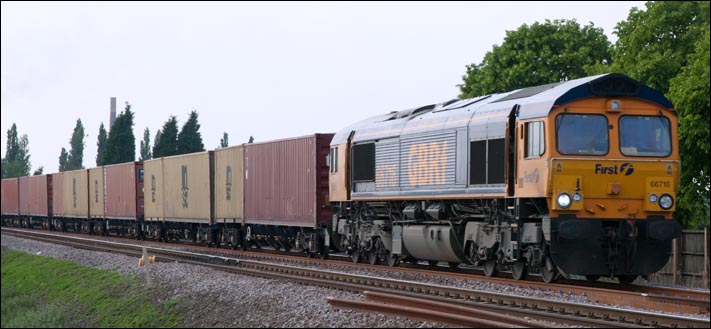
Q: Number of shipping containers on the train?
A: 11